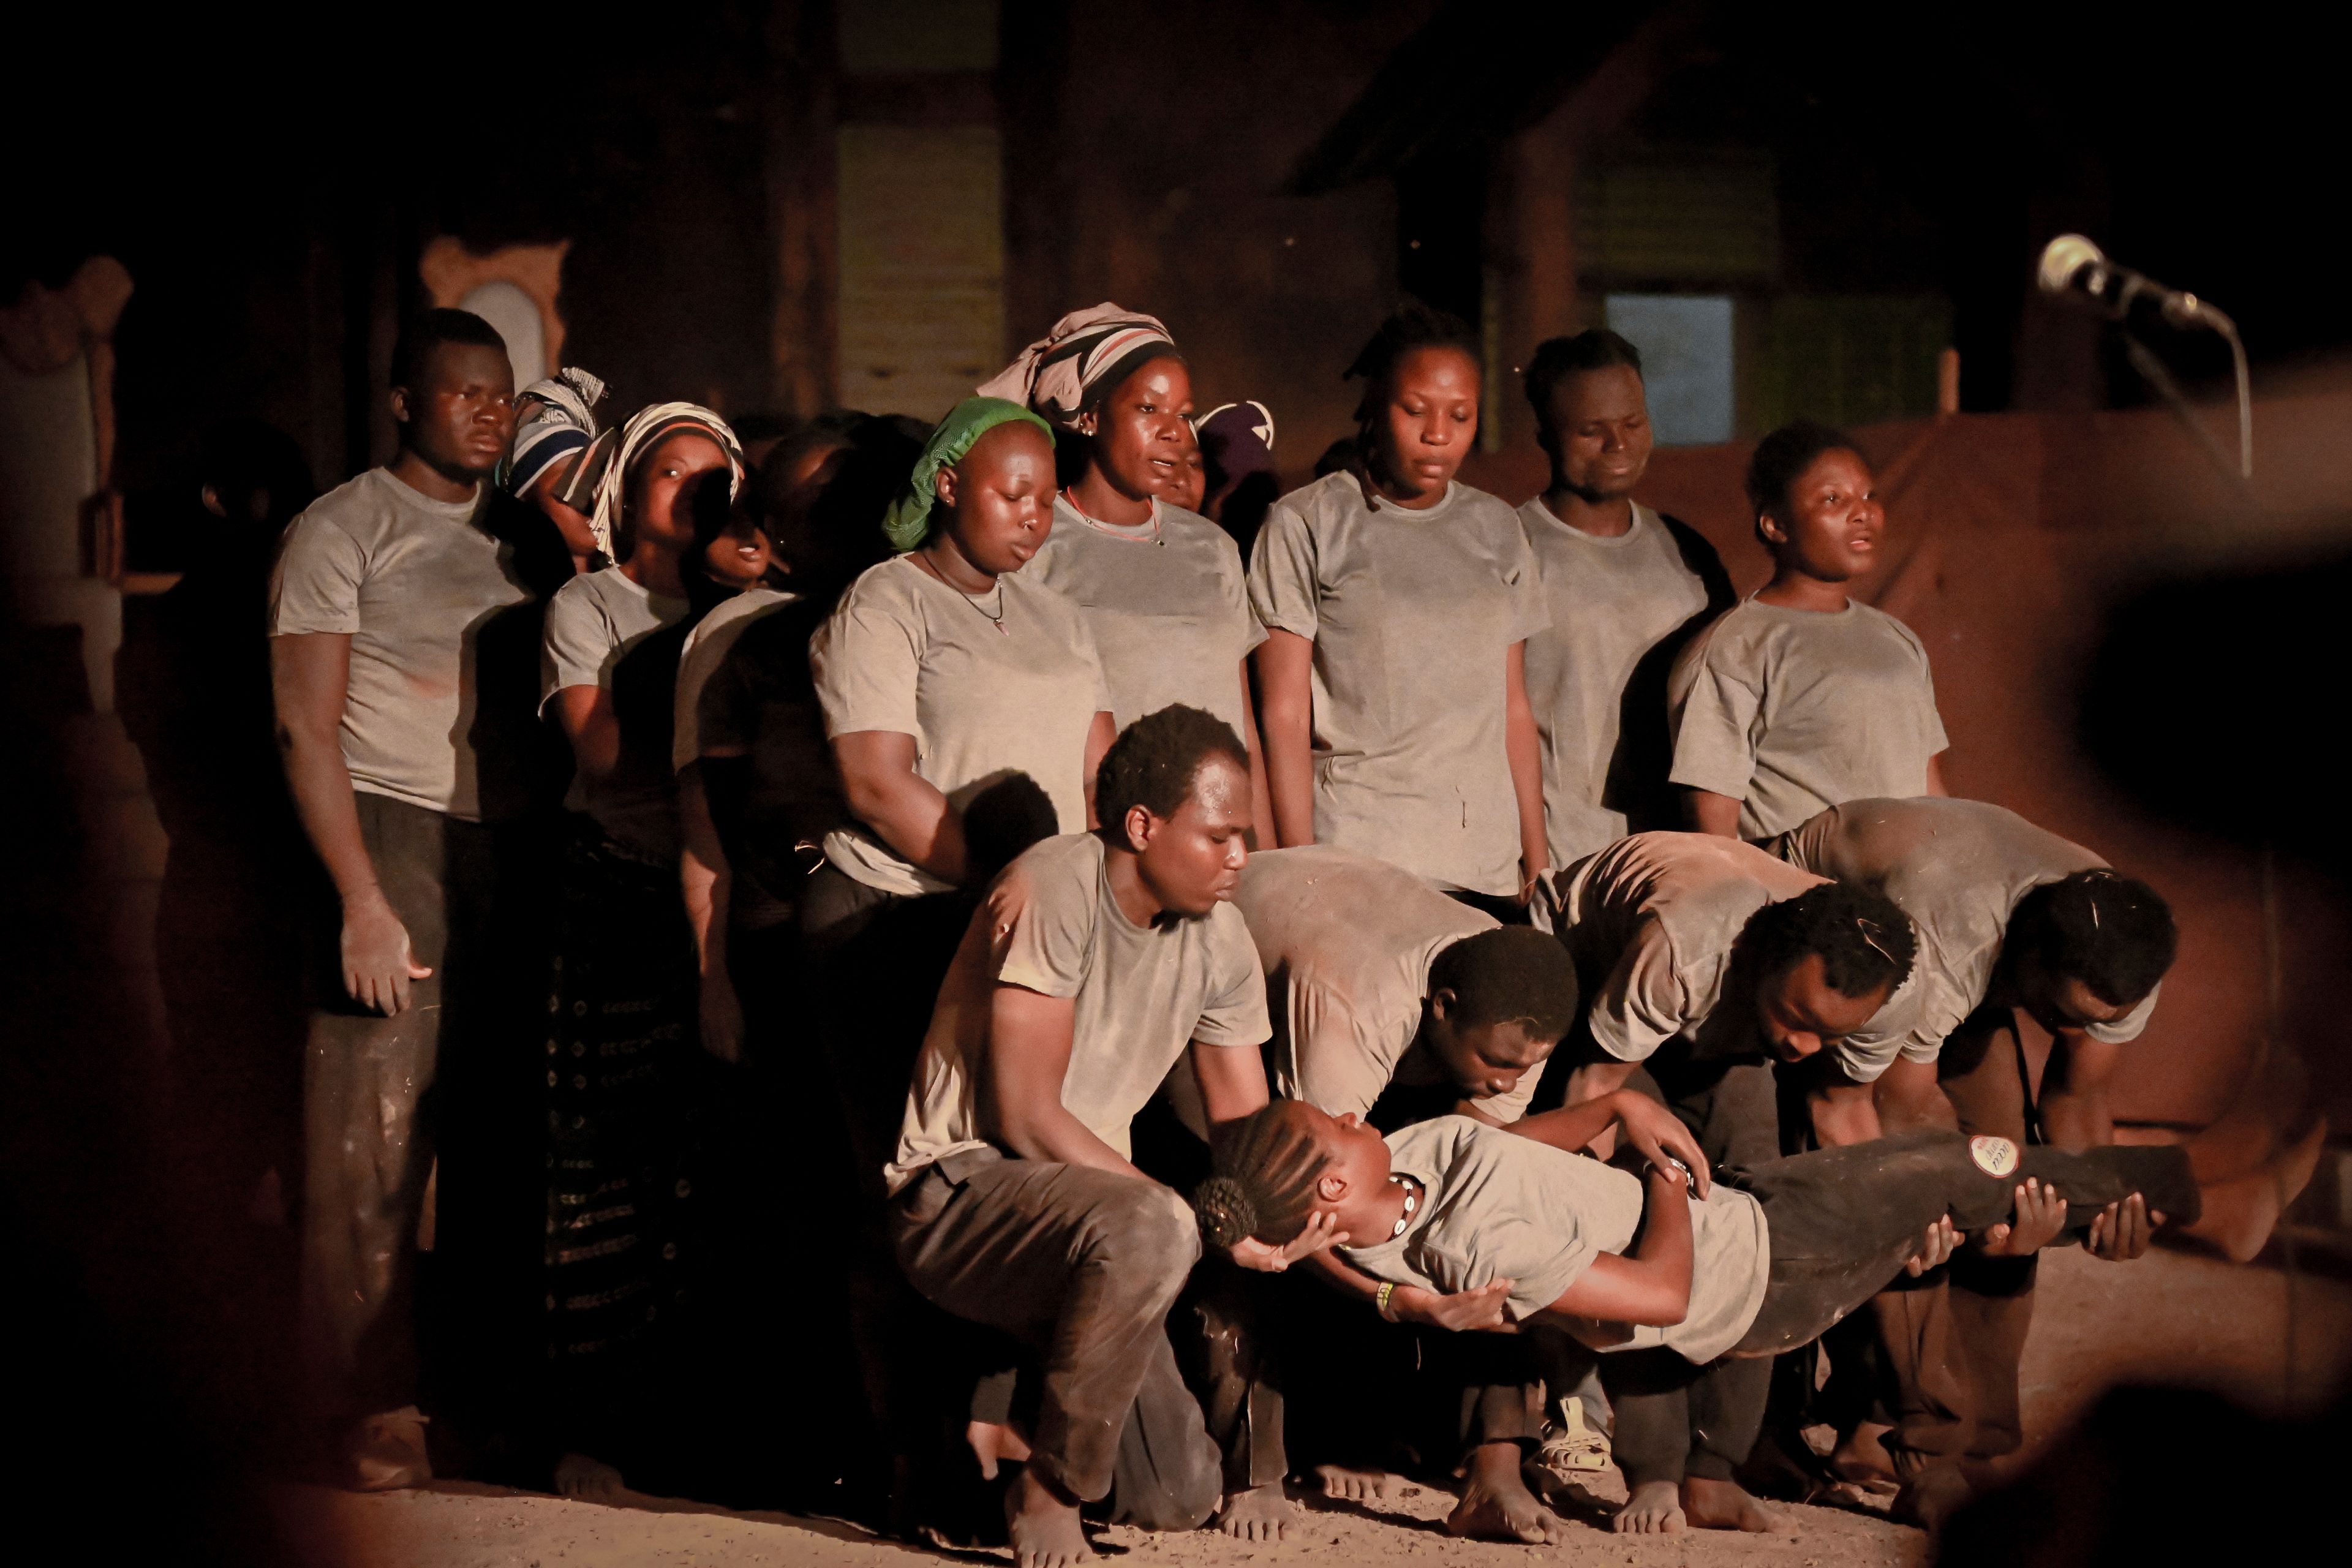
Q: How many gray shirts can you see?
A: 13